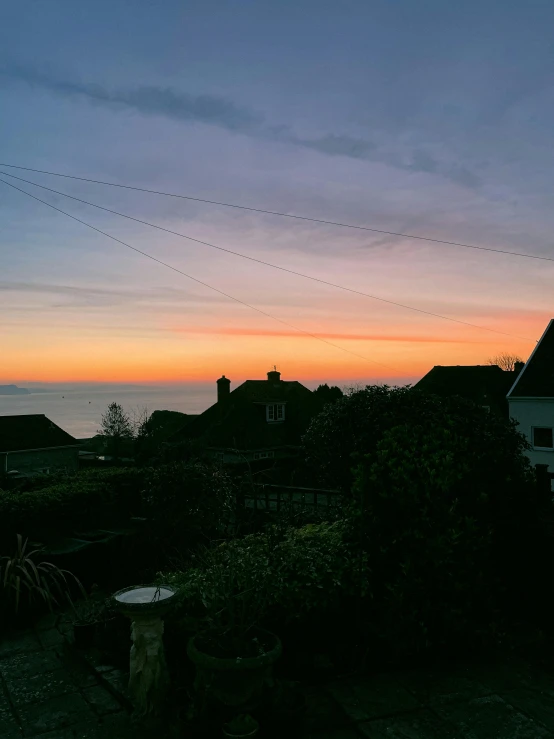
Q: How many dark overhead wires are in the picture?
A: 3